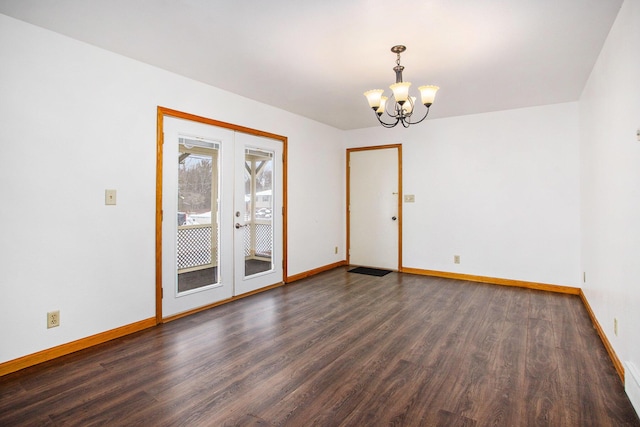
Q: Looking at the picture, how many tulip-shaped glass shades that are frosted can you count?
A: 5